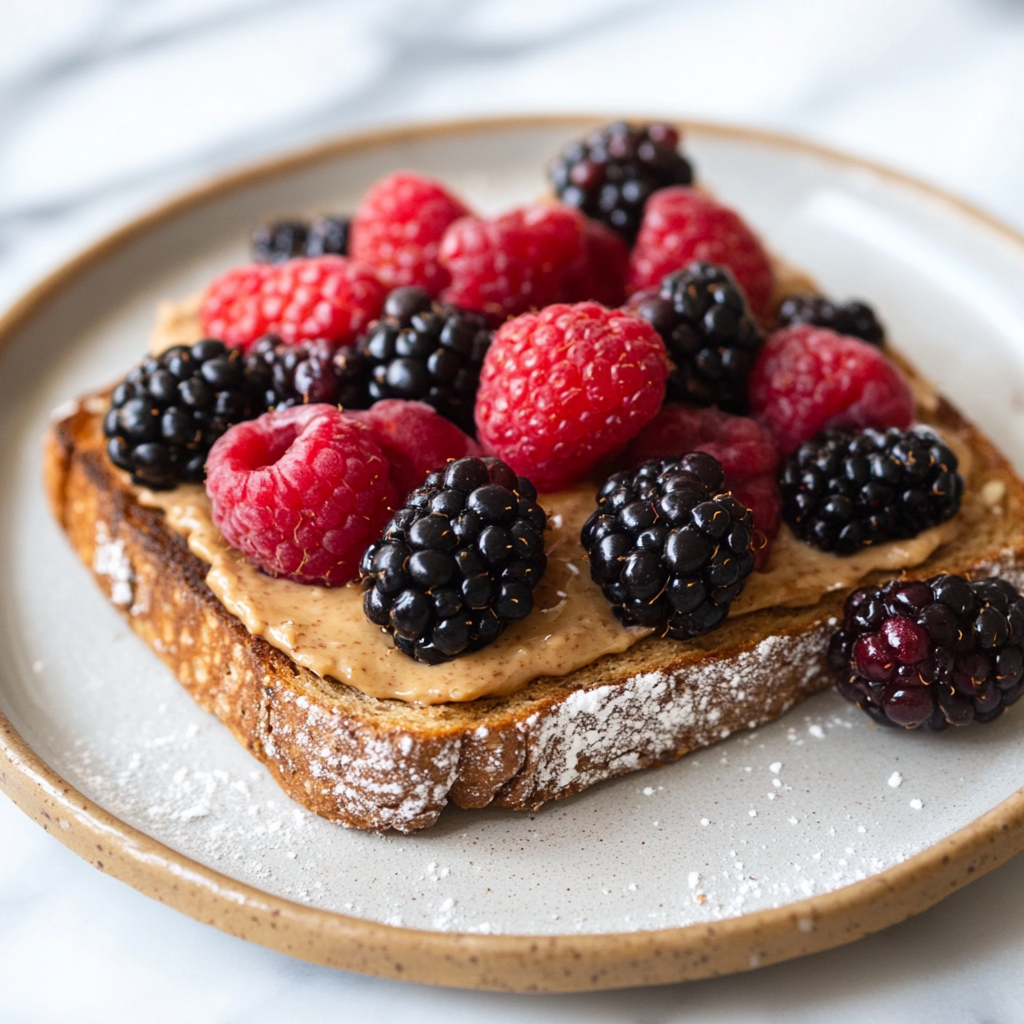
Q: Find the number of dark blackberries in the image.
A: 11